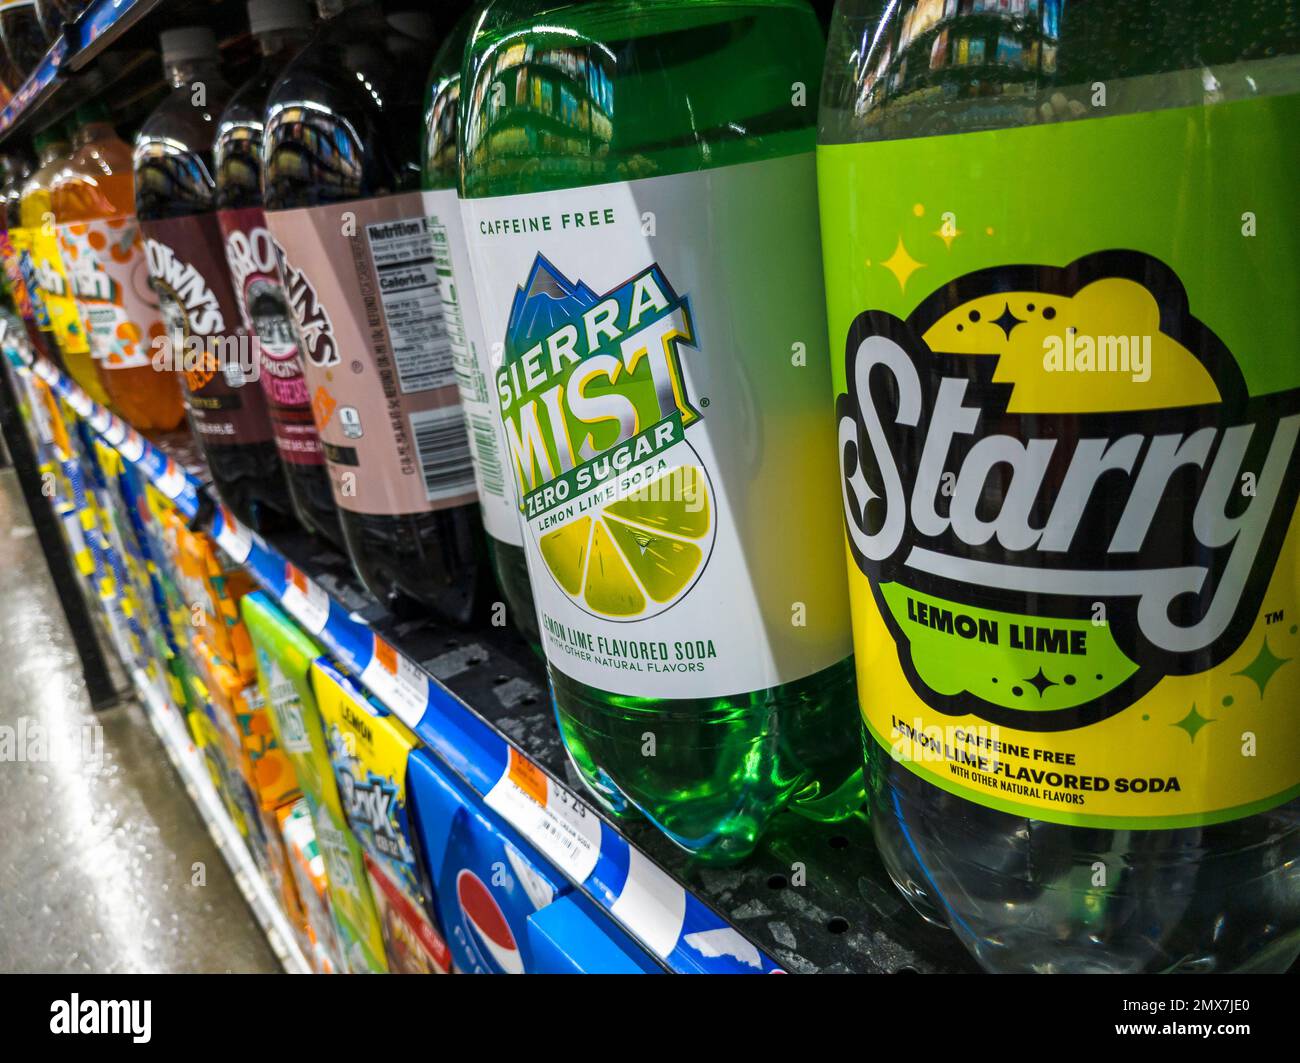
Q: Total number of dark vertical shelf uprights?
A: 1